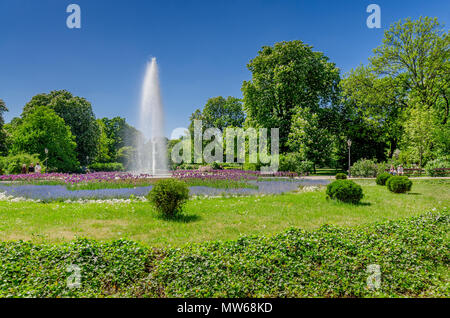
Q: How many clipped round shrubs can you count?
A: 5